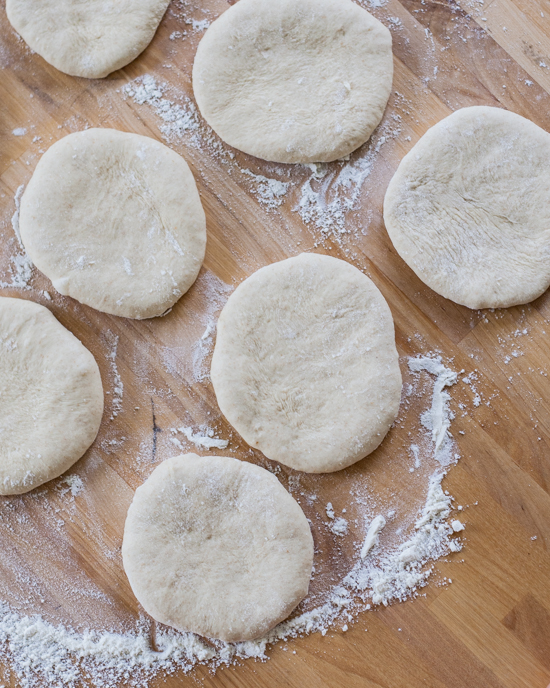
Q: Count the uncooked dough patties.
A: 7